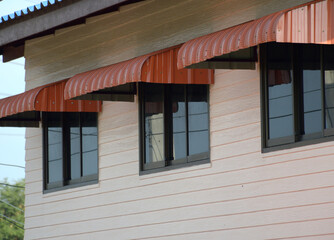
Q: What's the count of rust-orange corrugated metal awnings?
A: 3